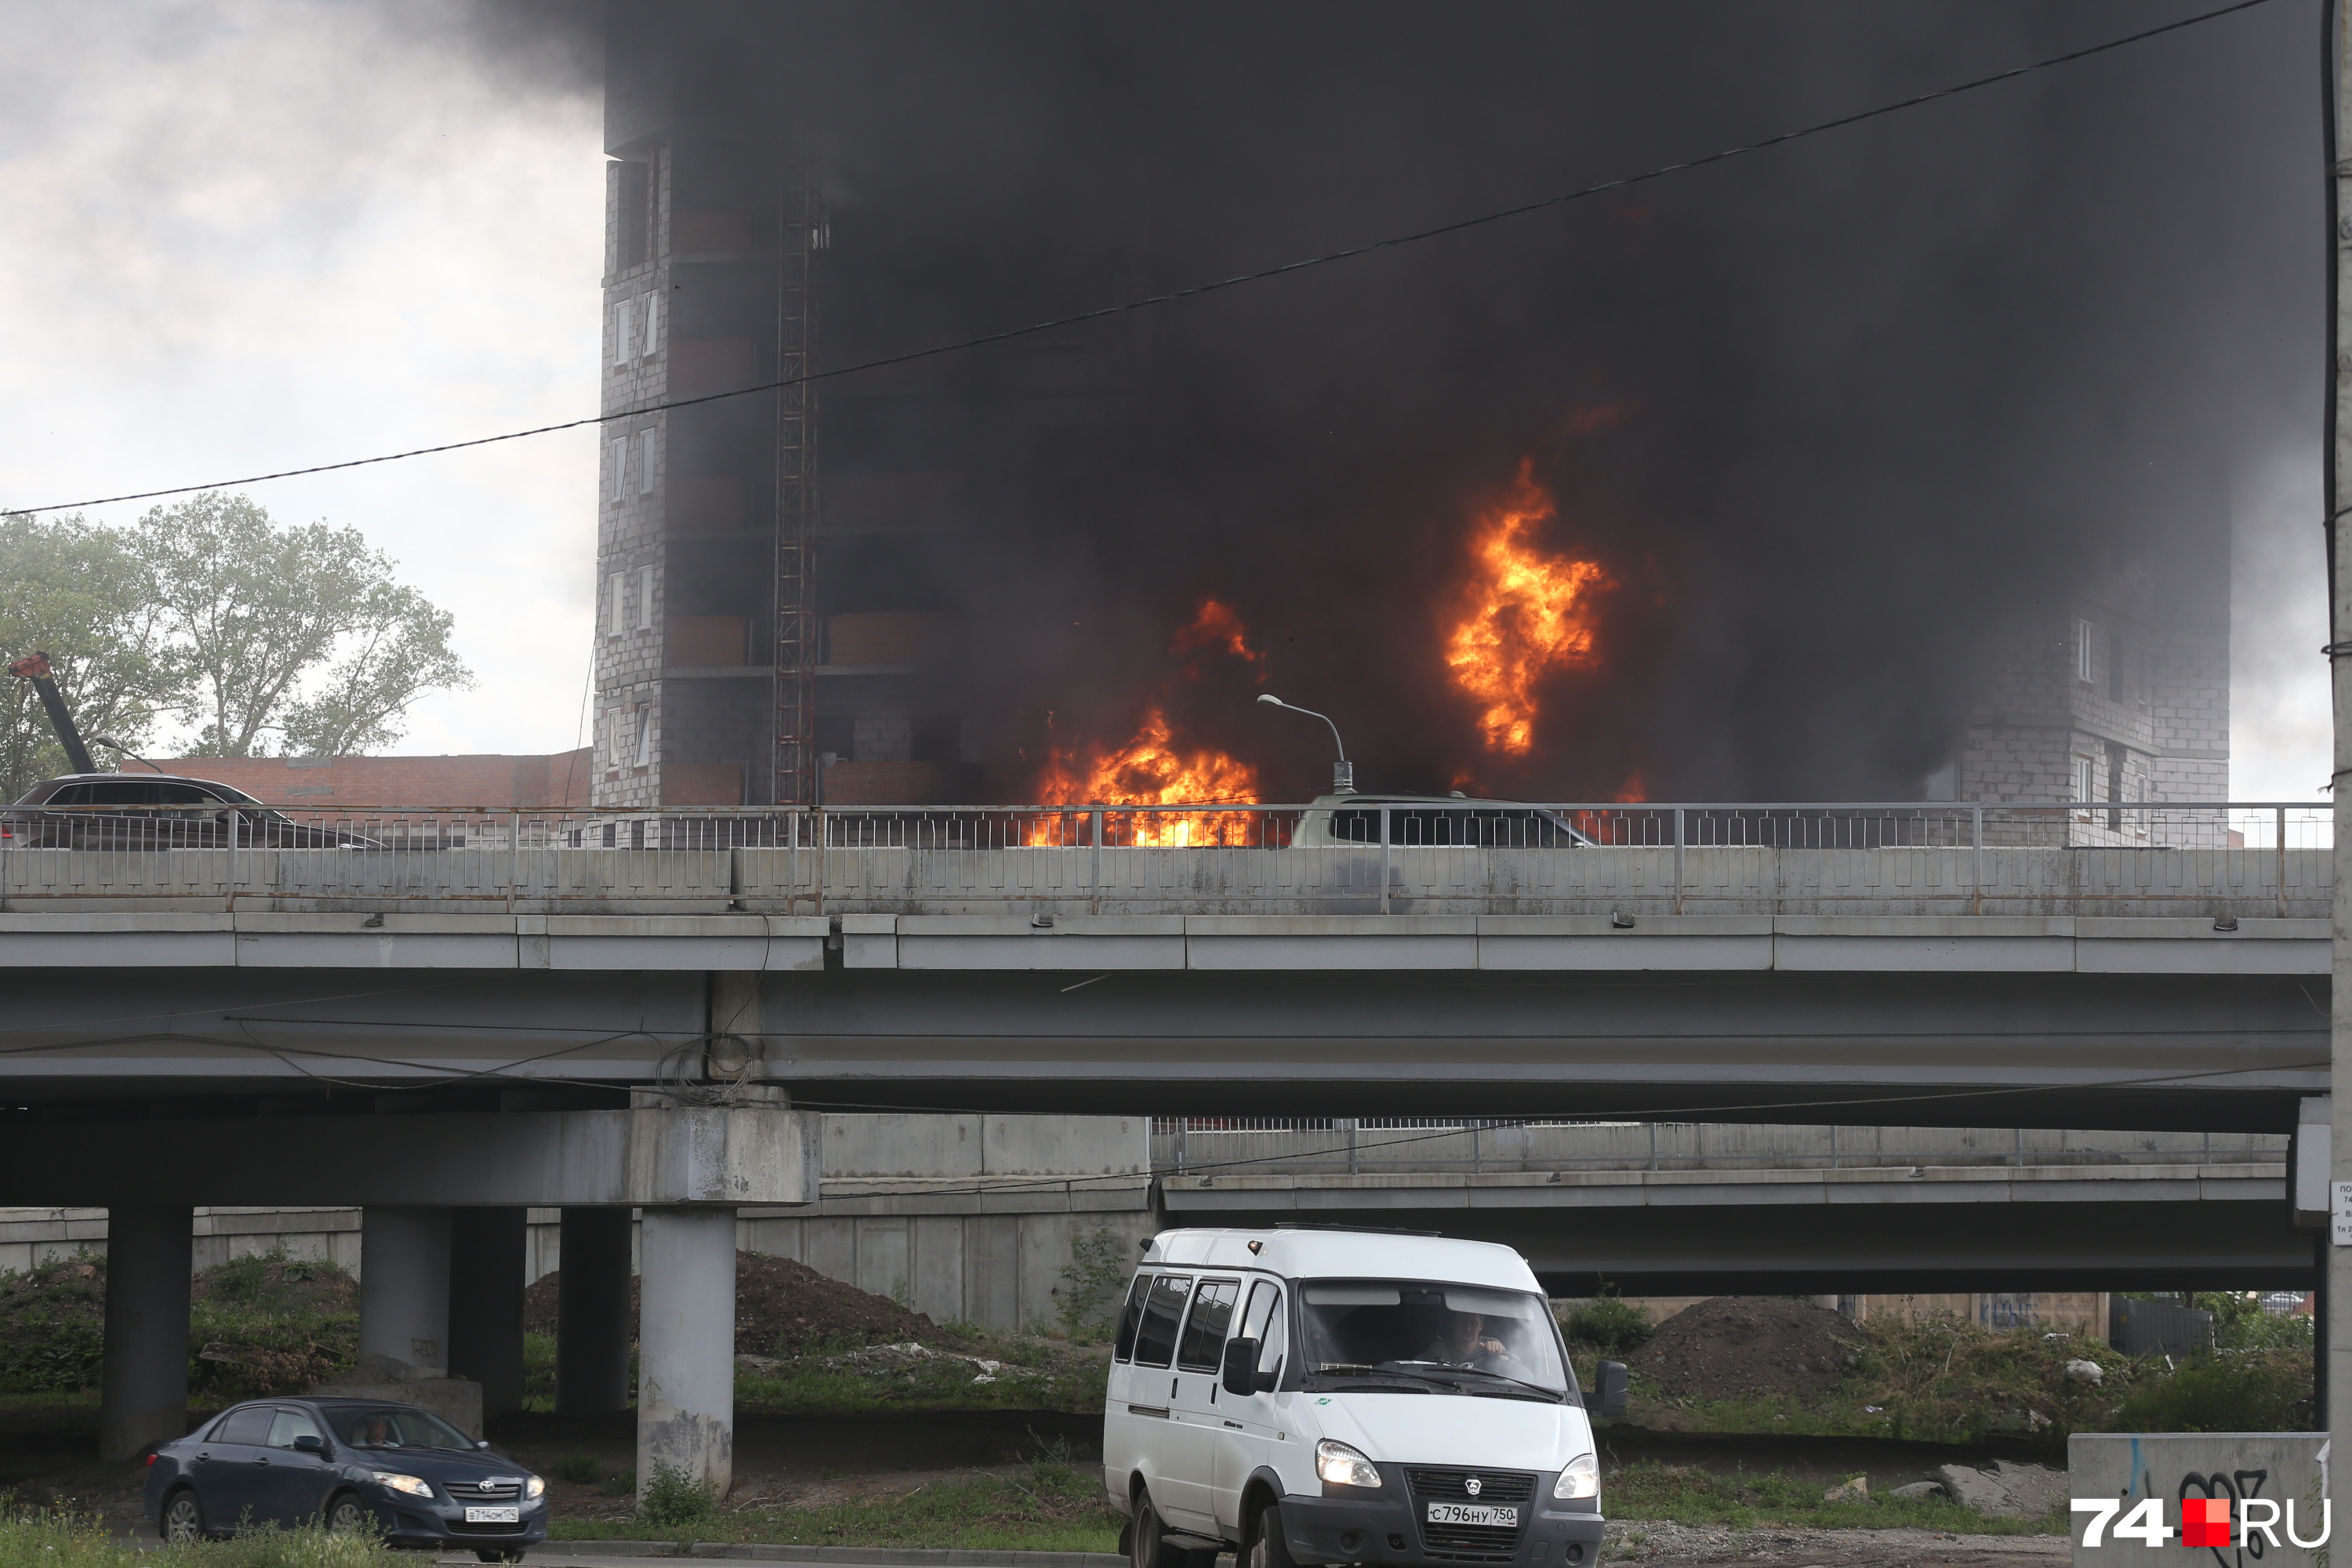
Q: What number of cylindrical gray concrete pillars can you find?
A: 5